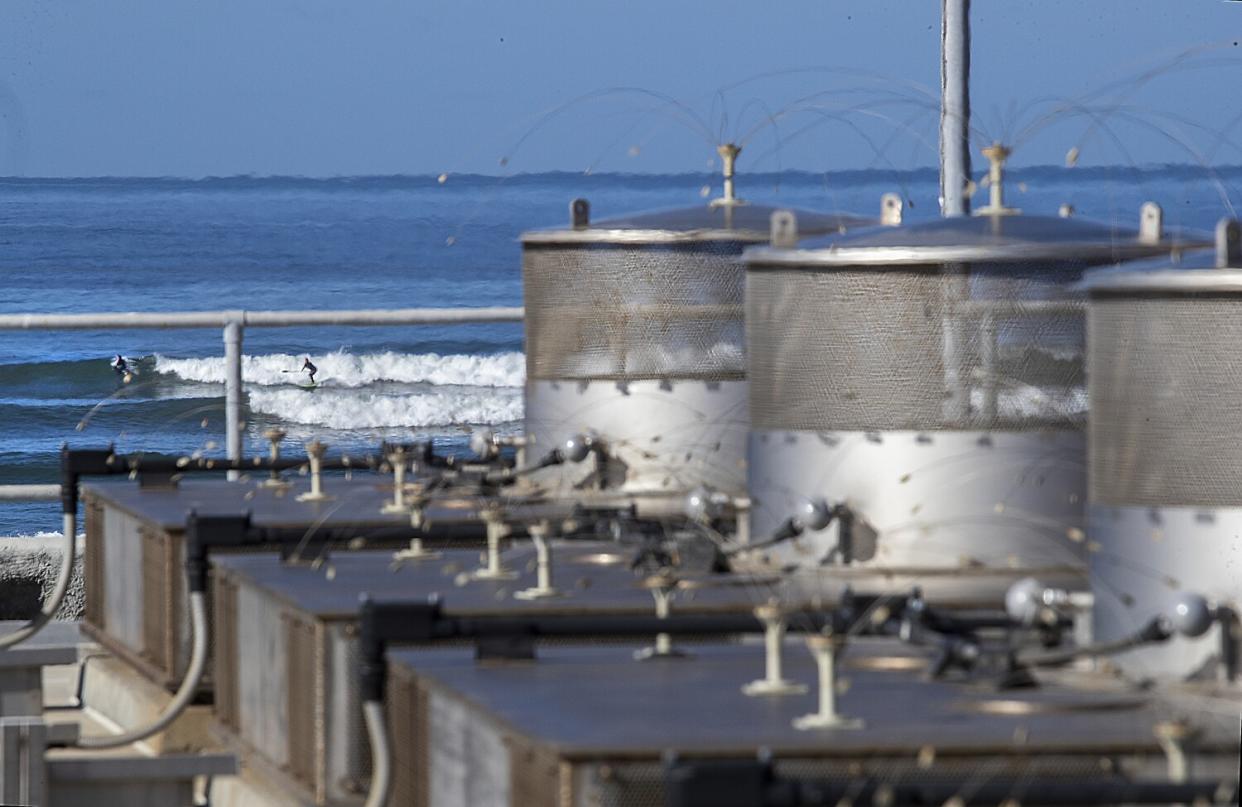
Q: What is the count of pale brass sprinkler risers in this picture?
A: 12